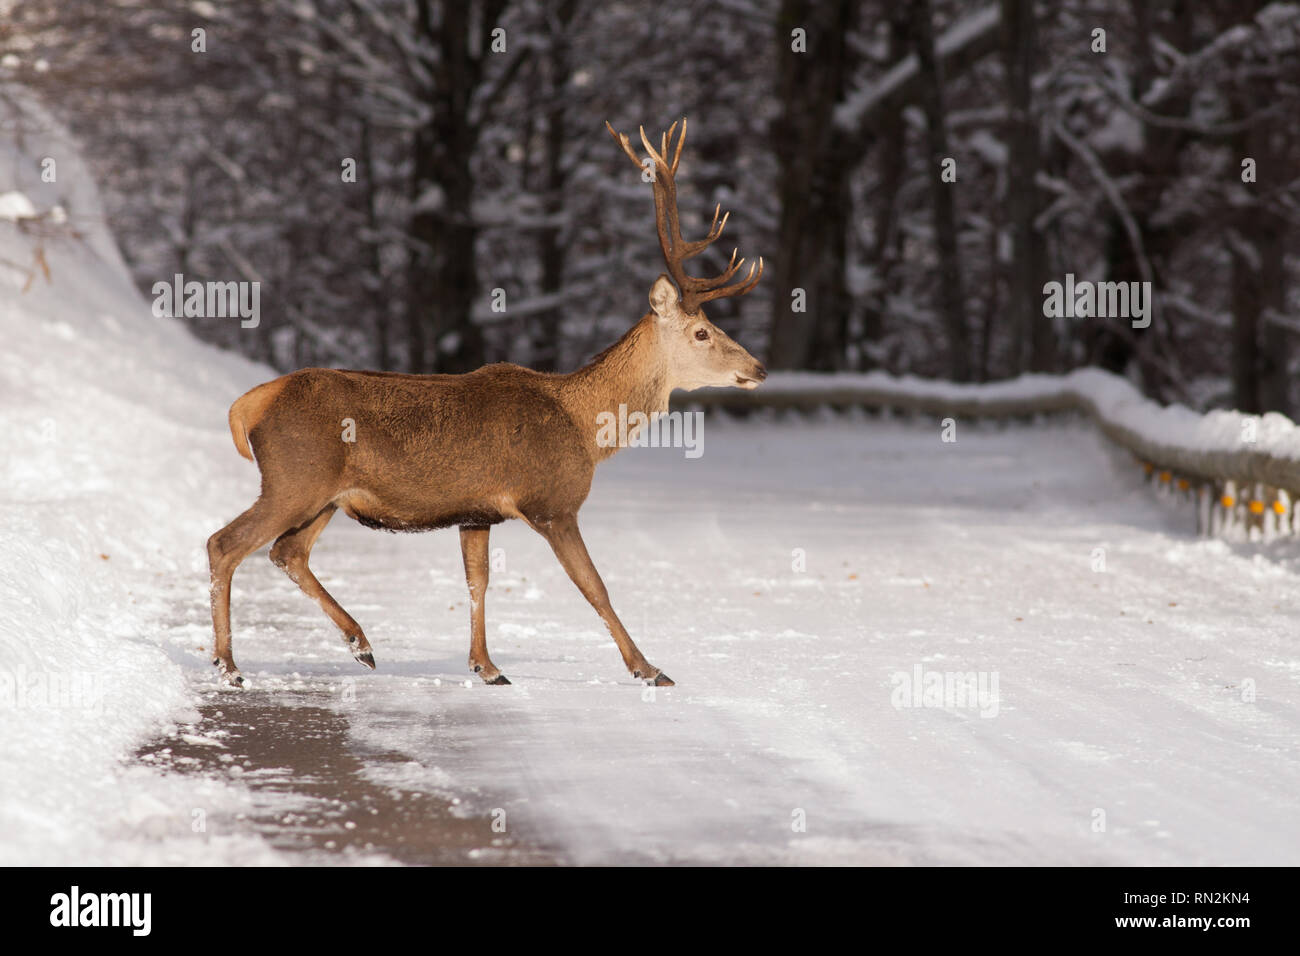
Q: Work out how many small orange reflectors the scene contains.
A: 6